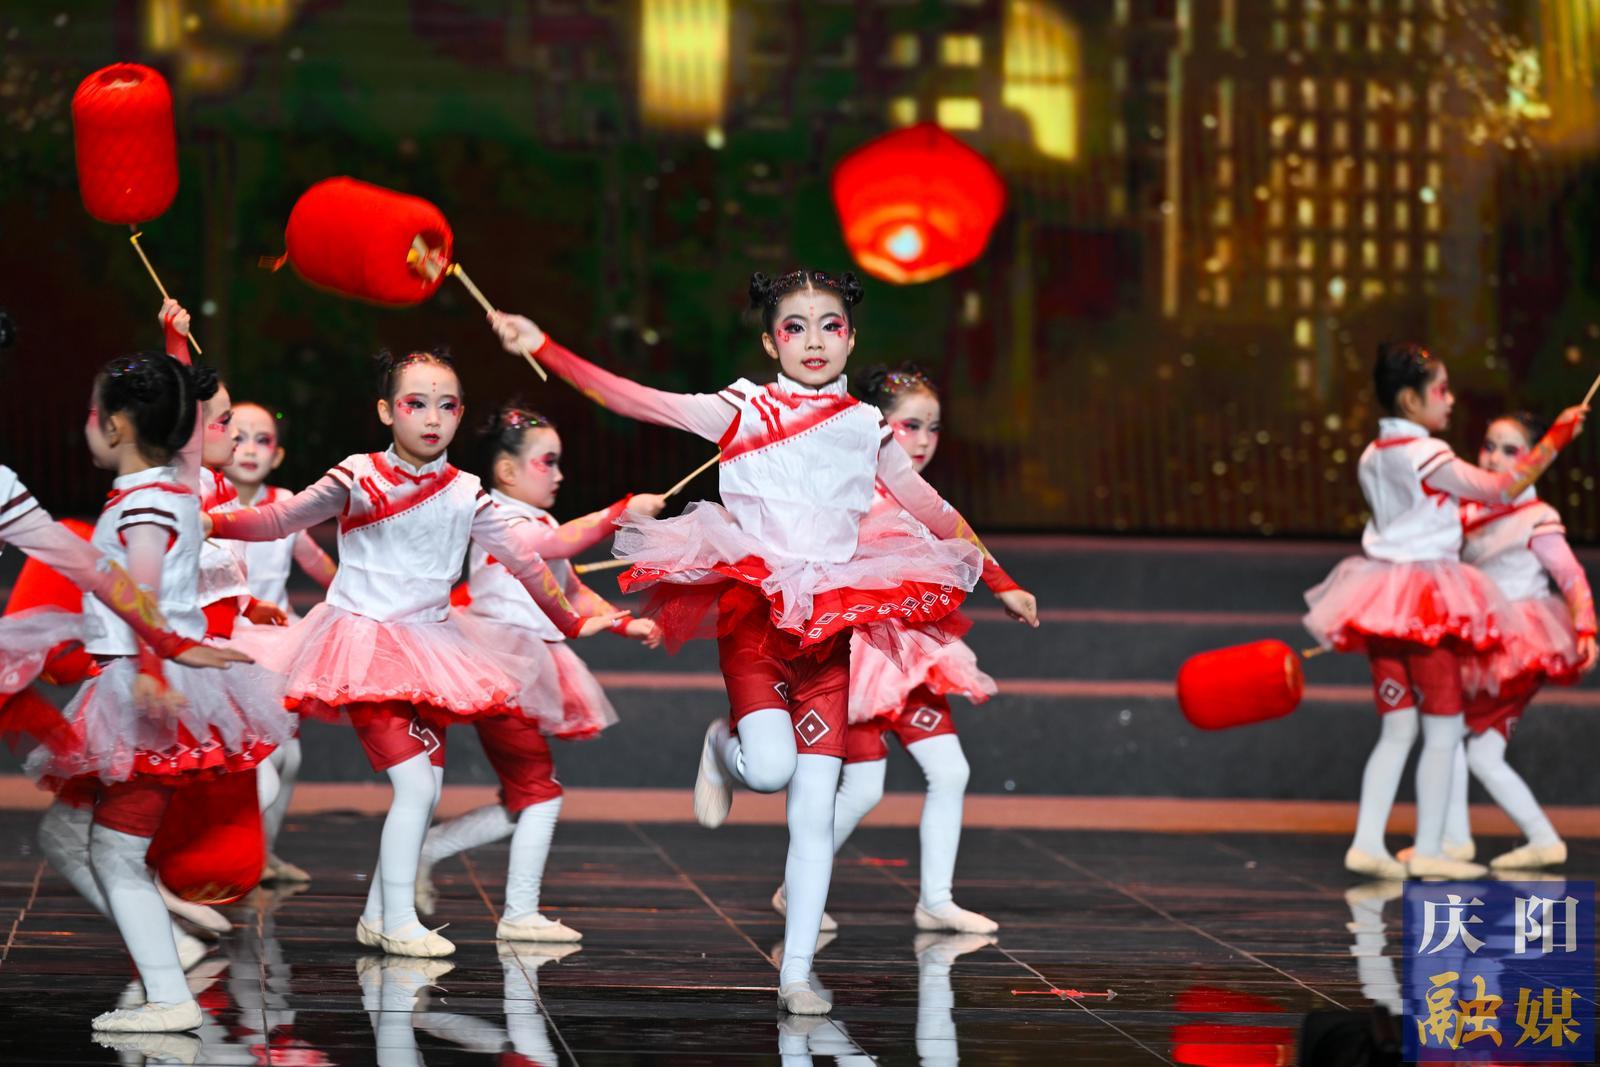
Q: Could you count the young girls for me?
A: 10